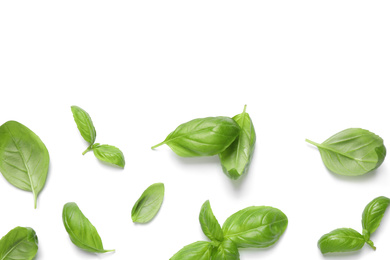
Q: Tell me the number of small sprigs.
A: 2